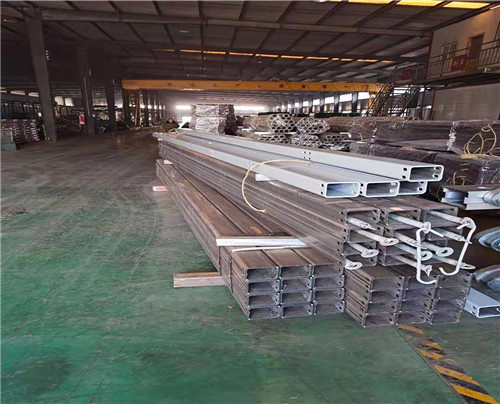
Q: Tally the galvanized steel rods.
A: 12